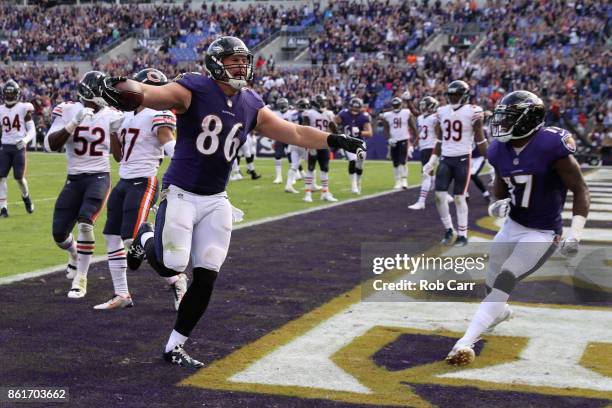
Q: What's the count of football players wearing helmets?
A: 12